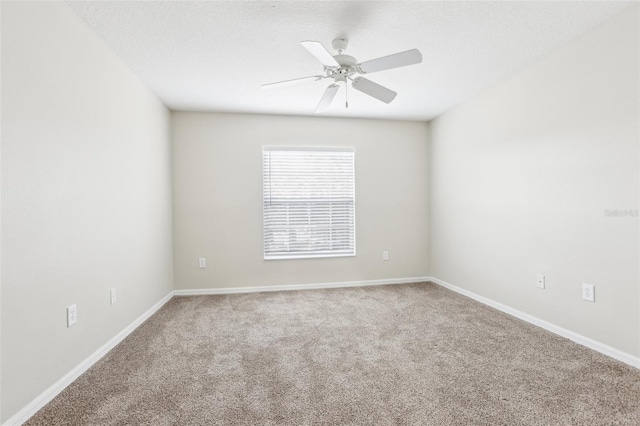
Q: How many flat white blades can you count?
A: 5